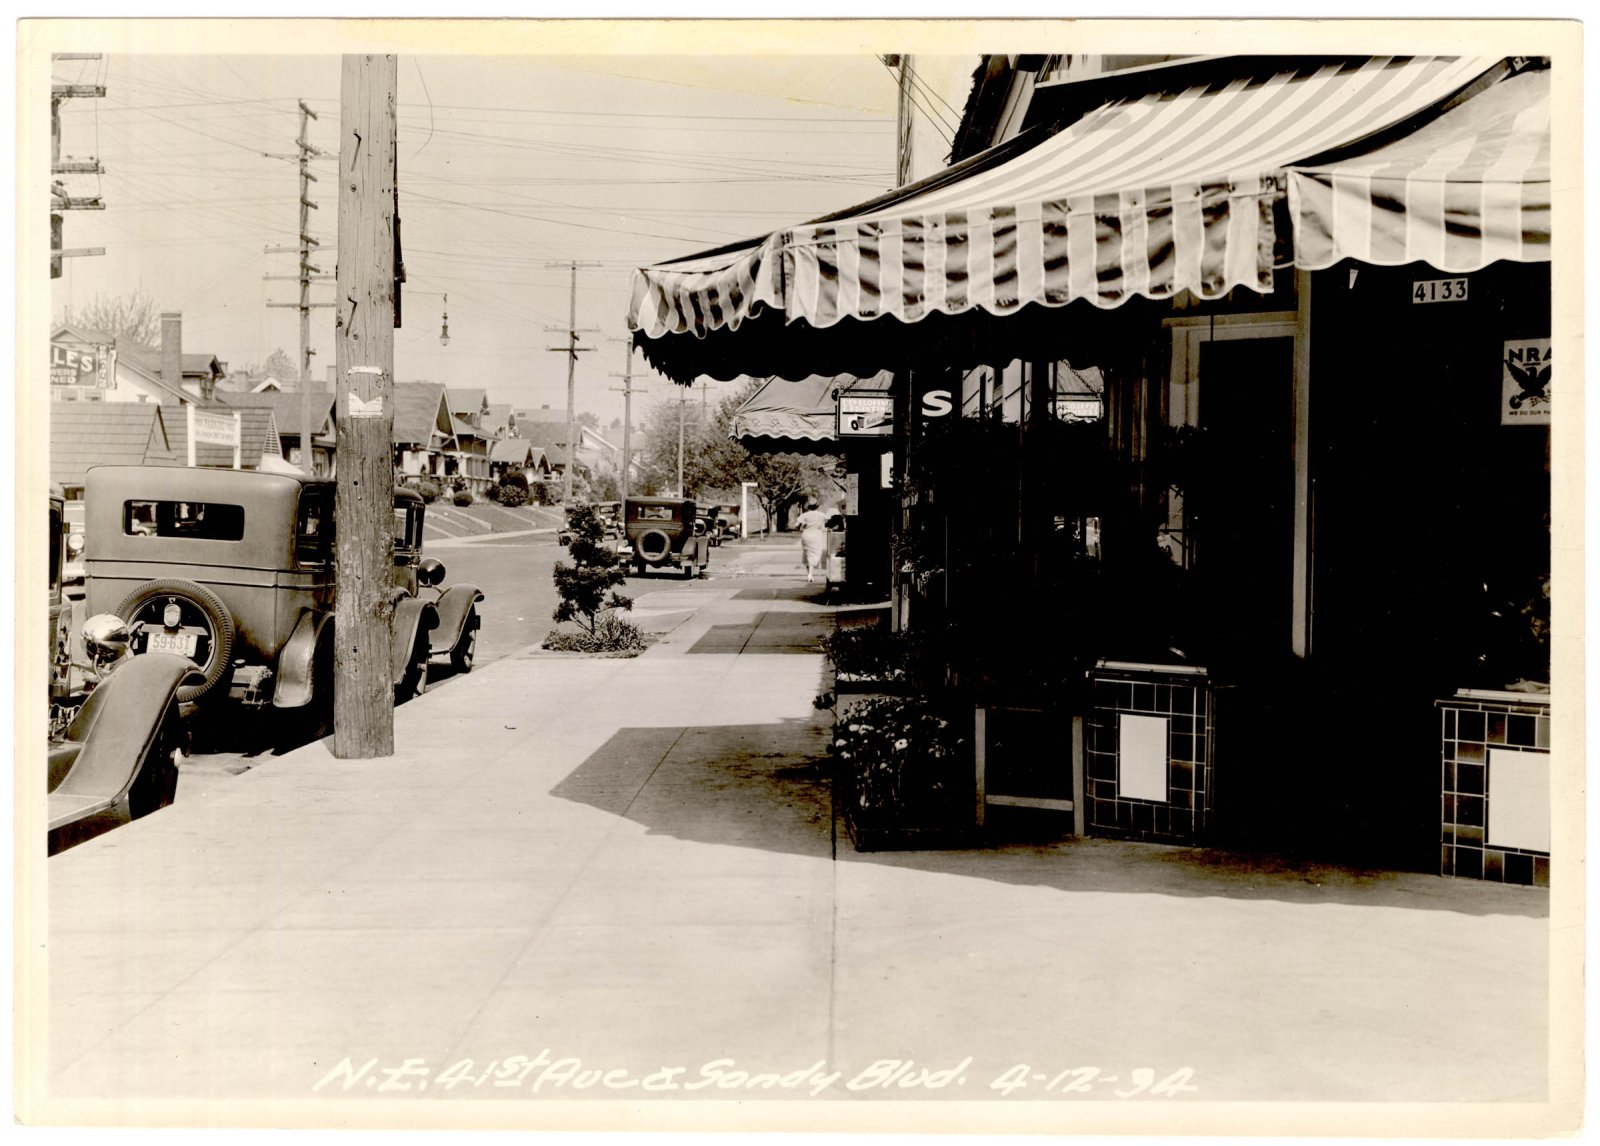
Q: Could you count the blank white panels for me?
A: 2